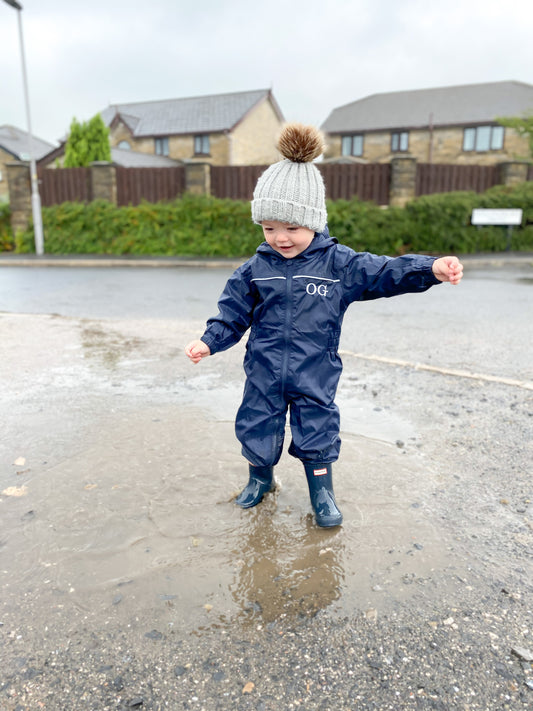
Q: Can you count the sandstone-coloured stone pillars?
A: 5